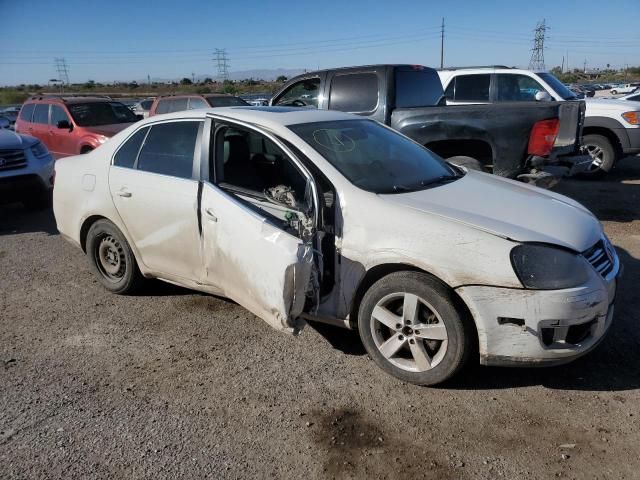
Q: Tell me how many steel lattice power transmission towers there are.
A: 3